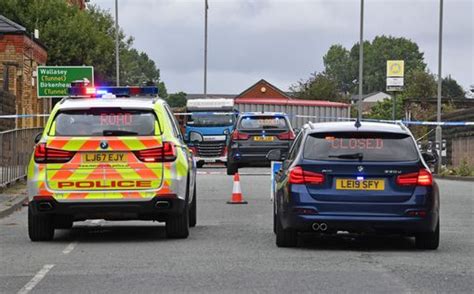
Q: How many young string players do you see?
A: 0